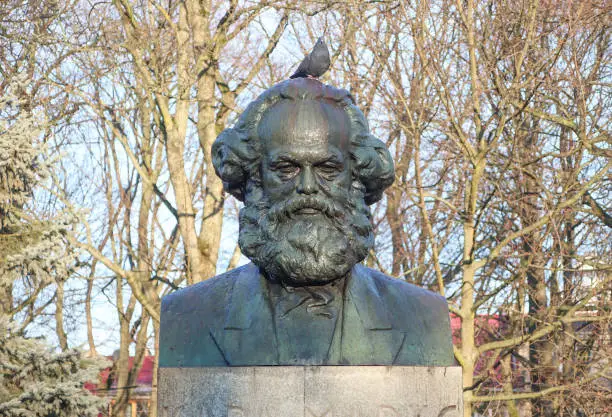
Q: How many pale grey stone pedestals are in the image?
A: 1